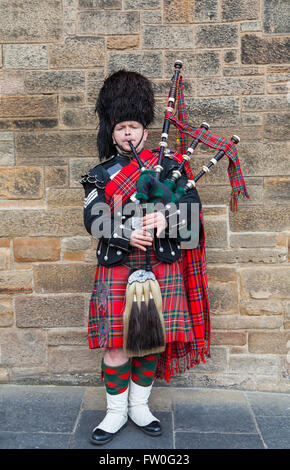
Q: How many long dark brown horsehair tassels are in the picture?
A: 3